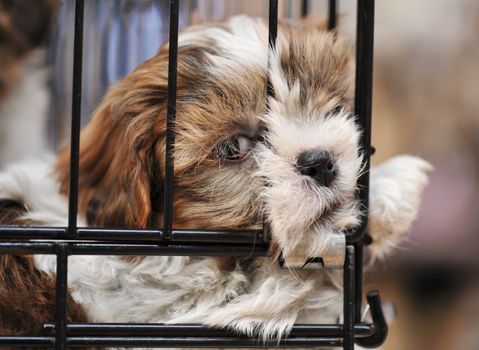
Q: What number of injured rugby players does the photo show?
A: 0